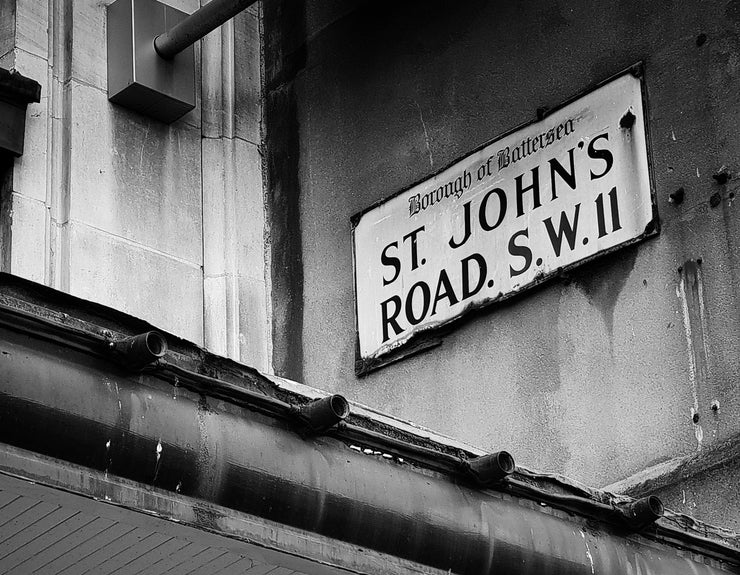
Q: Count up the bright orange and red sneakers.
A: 0